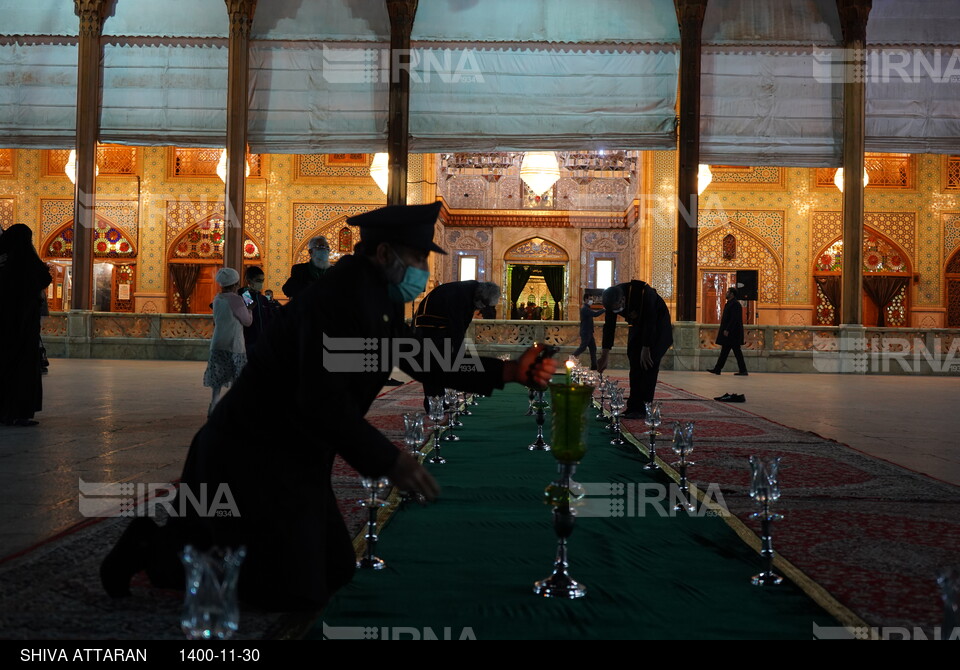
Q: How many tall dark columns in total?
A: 5